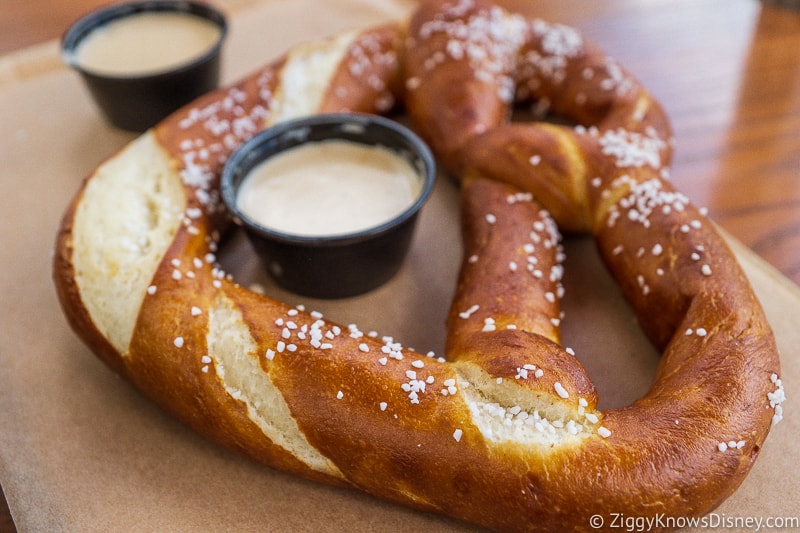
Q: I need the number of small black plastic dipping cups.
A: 2